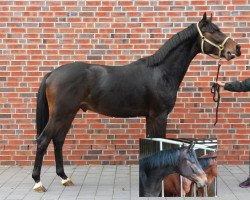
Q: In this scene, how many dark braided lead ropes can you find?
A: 1